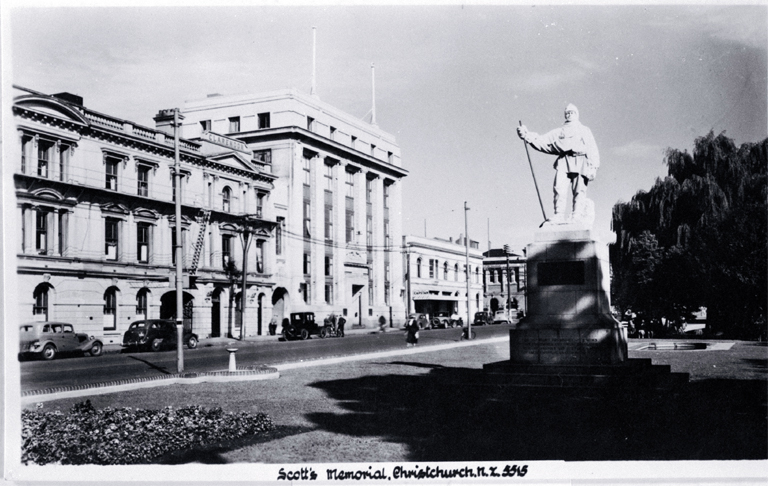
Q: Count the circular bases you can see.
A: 1